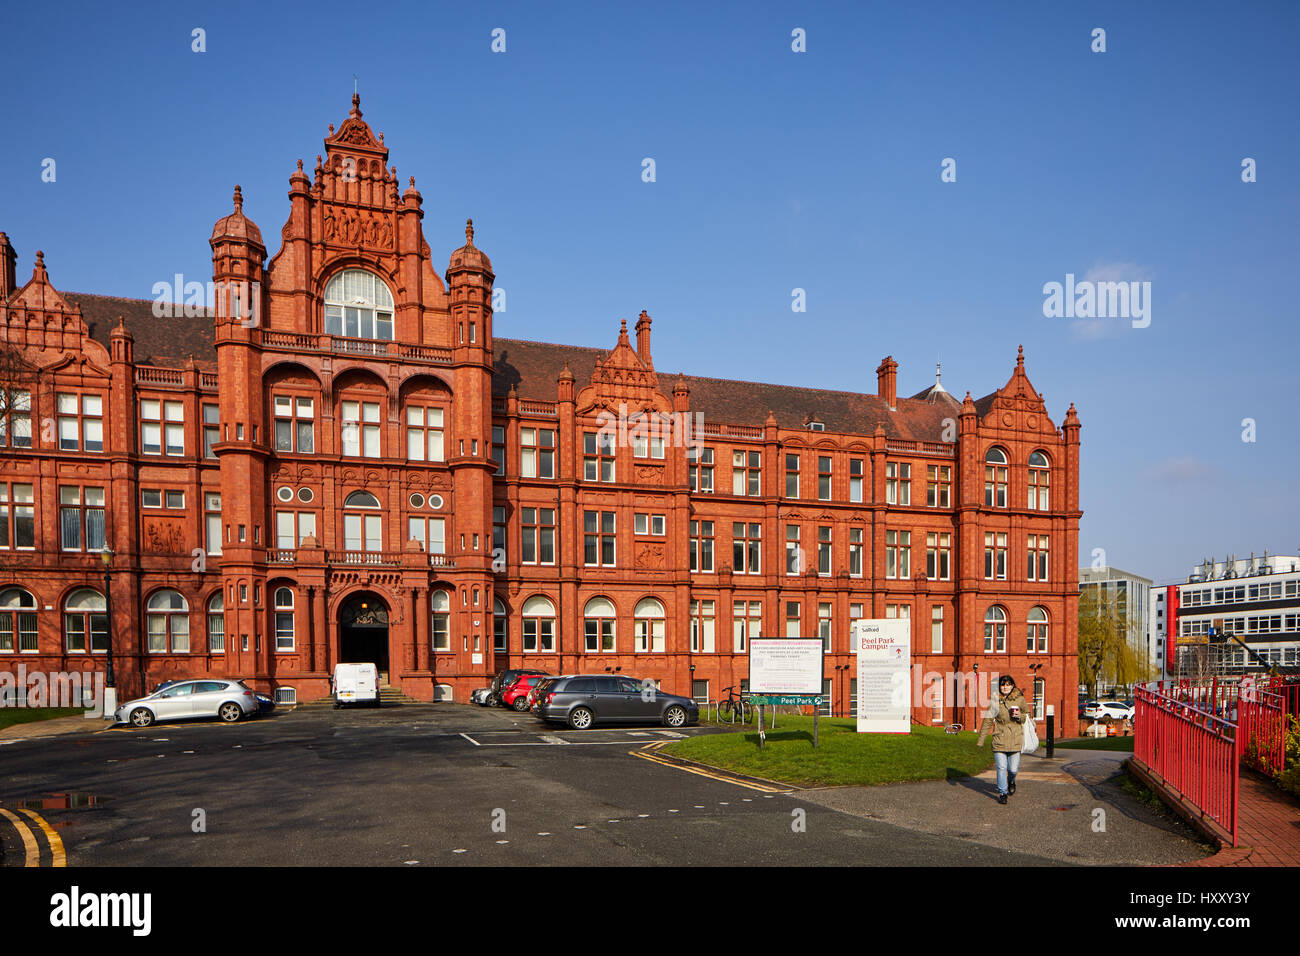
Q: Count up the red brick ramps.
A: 1